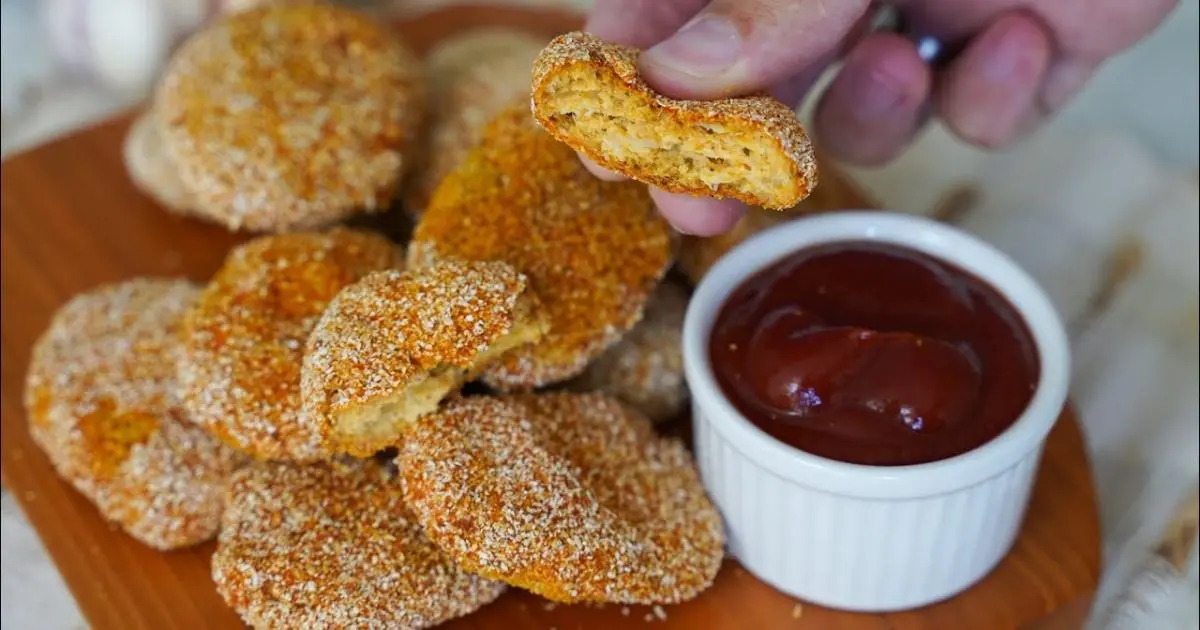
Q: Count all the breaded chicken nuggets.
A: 12